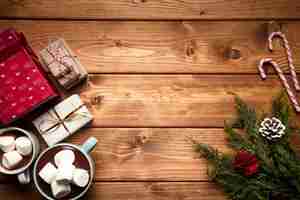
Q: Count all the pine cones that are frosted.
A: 1